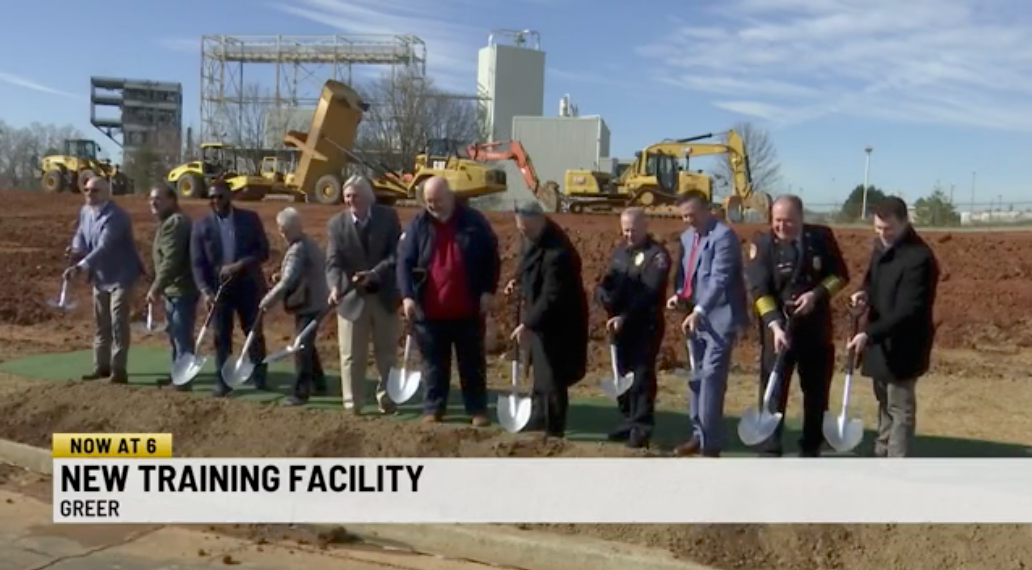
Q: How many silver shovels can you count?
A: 11